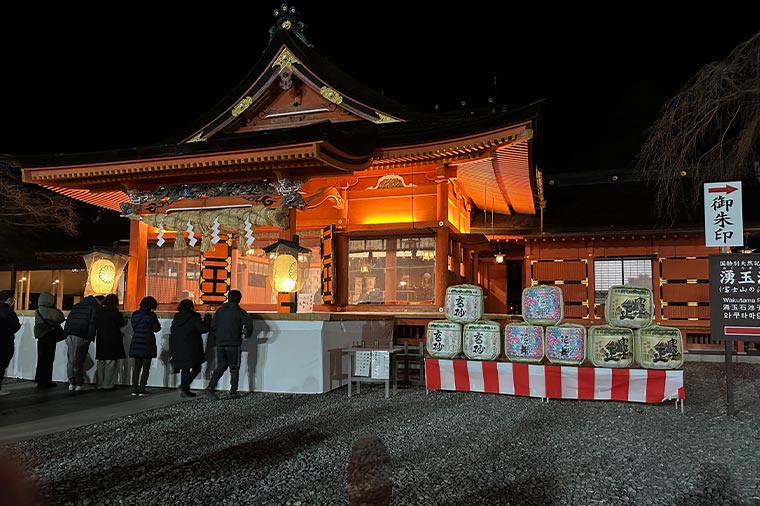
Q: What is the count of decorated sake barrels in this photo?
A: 9